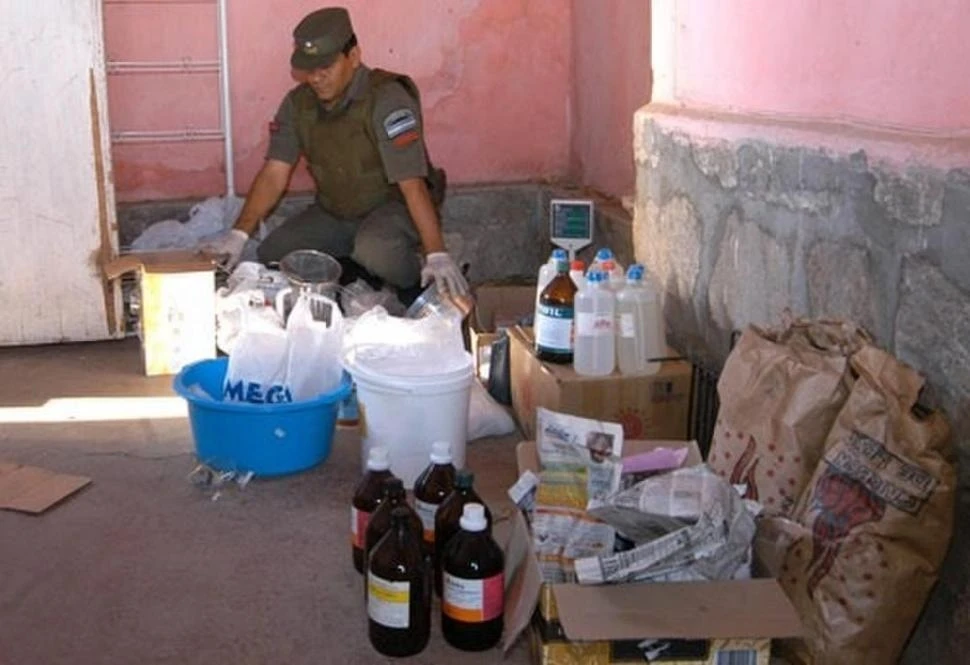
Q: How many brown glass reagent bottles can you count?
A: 7